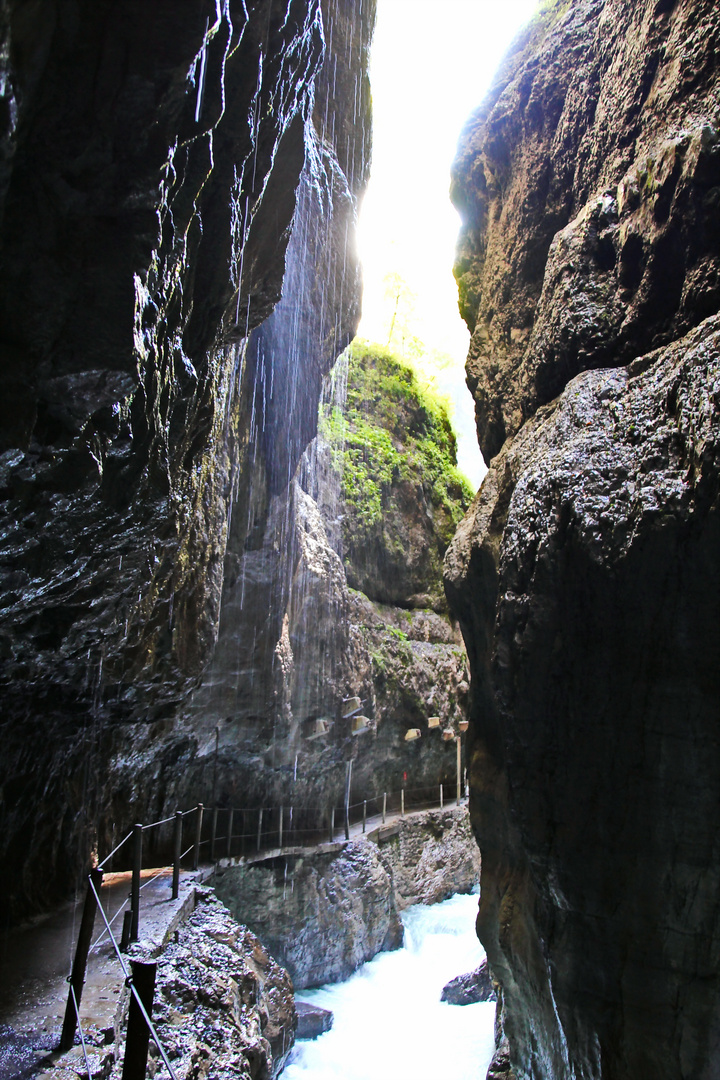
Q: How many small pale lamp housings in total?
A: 7